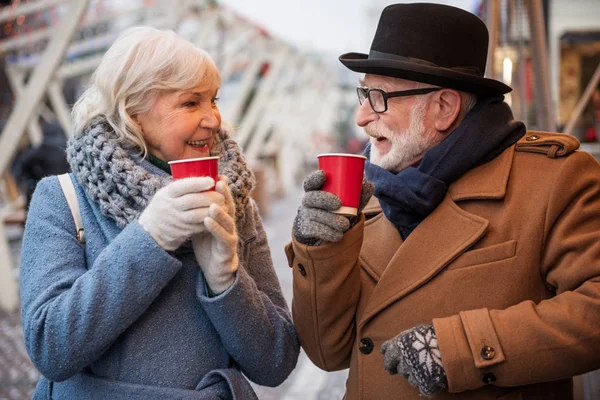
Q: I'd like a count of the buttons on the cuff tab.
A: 1